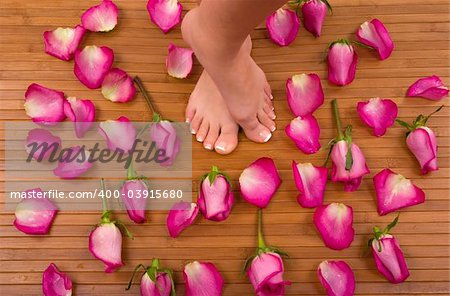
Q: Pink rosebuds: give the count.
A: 11